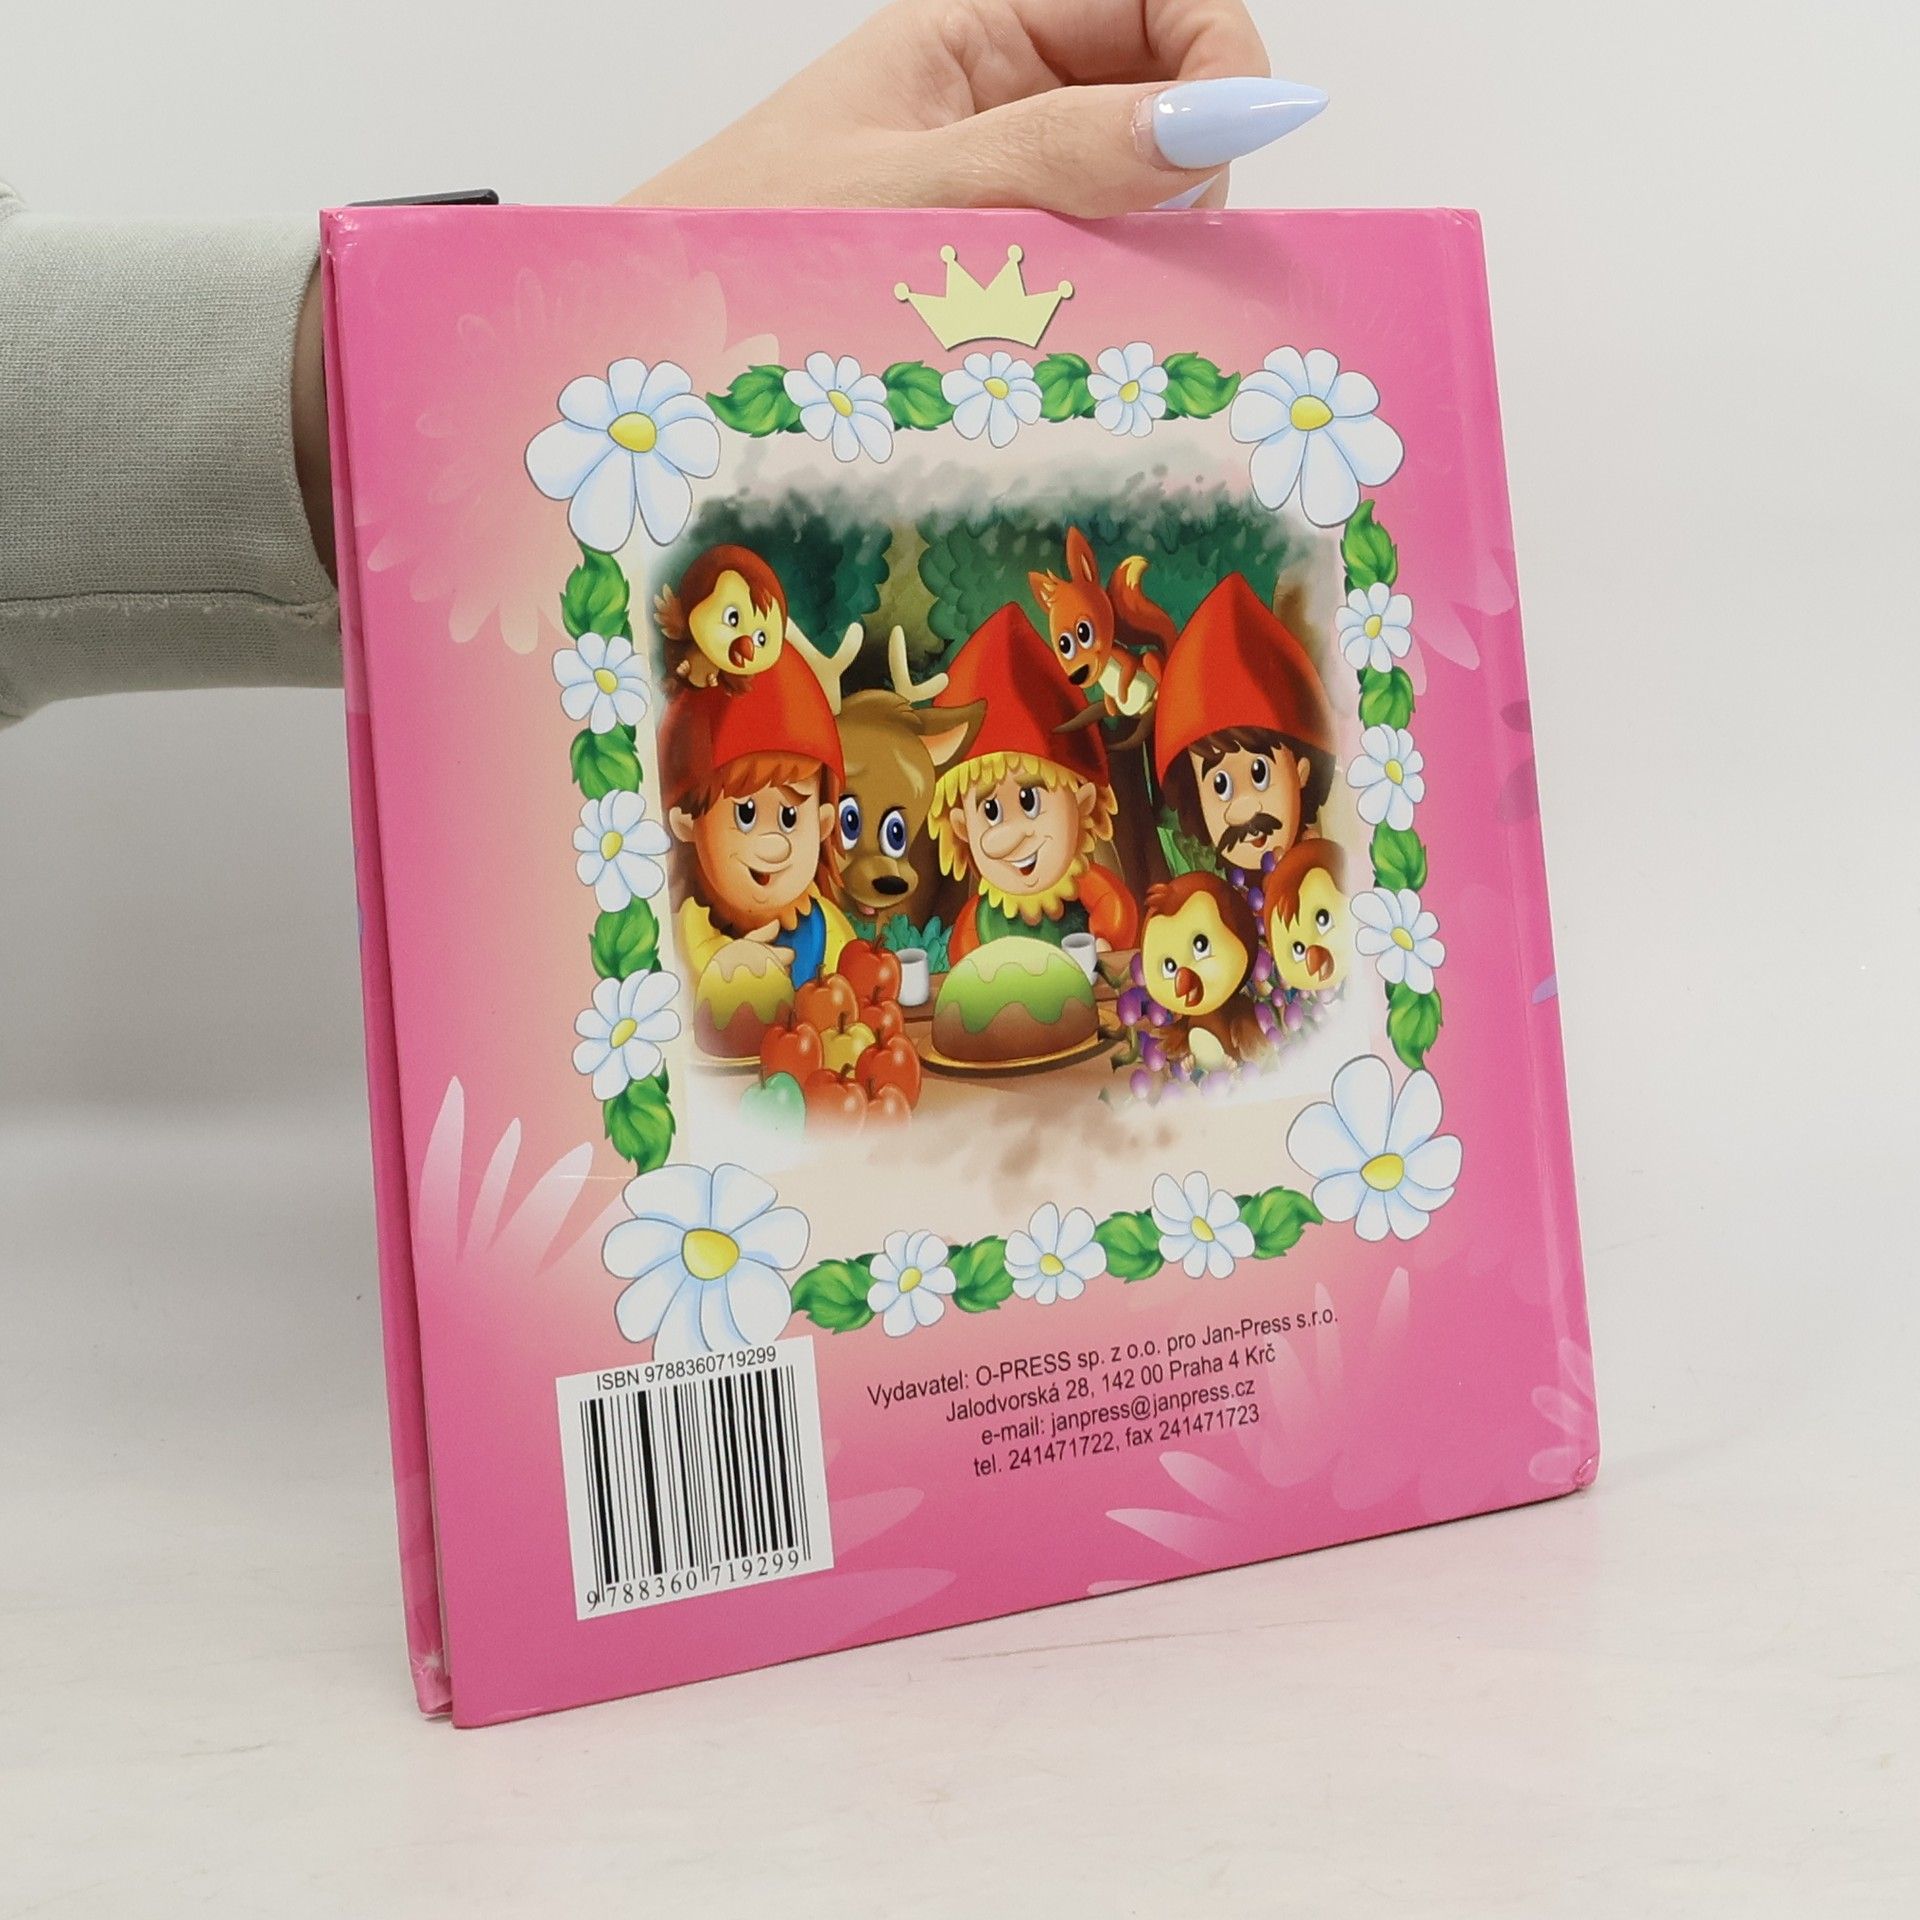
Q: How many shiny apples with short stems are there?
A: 9